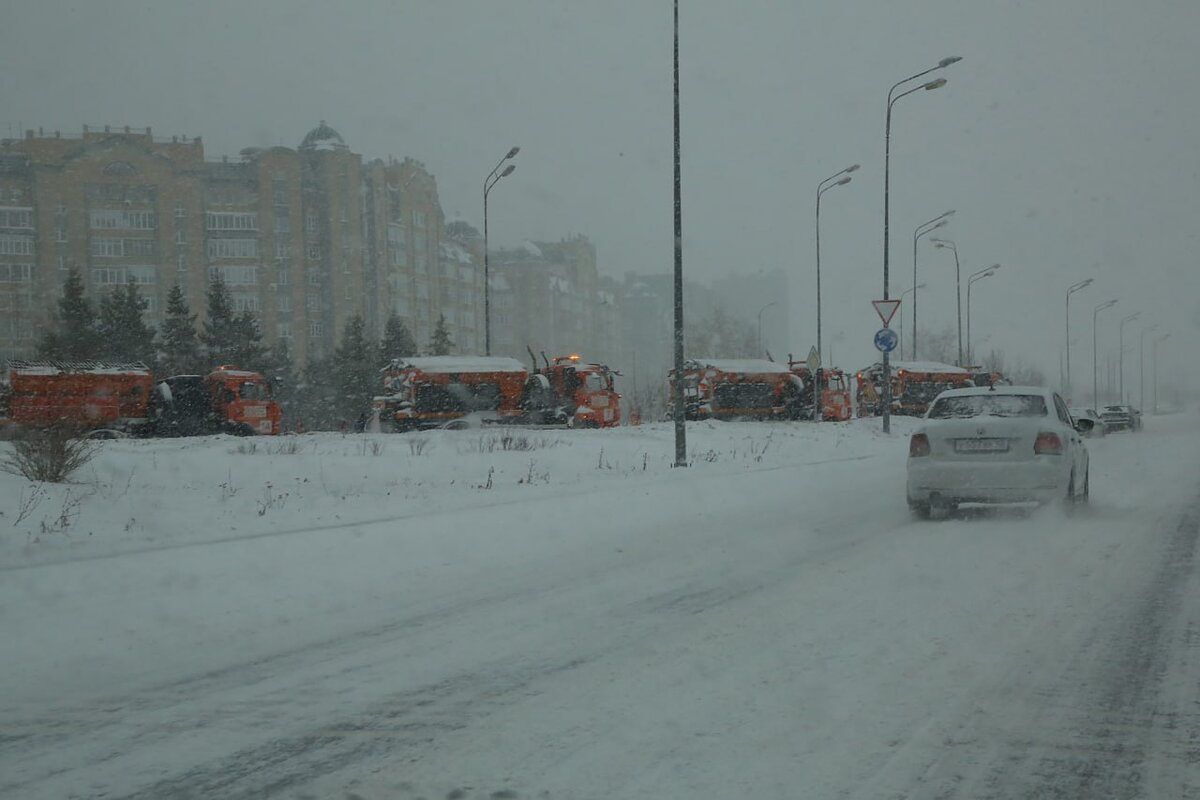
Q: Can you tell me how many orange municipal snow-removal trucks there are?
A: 4